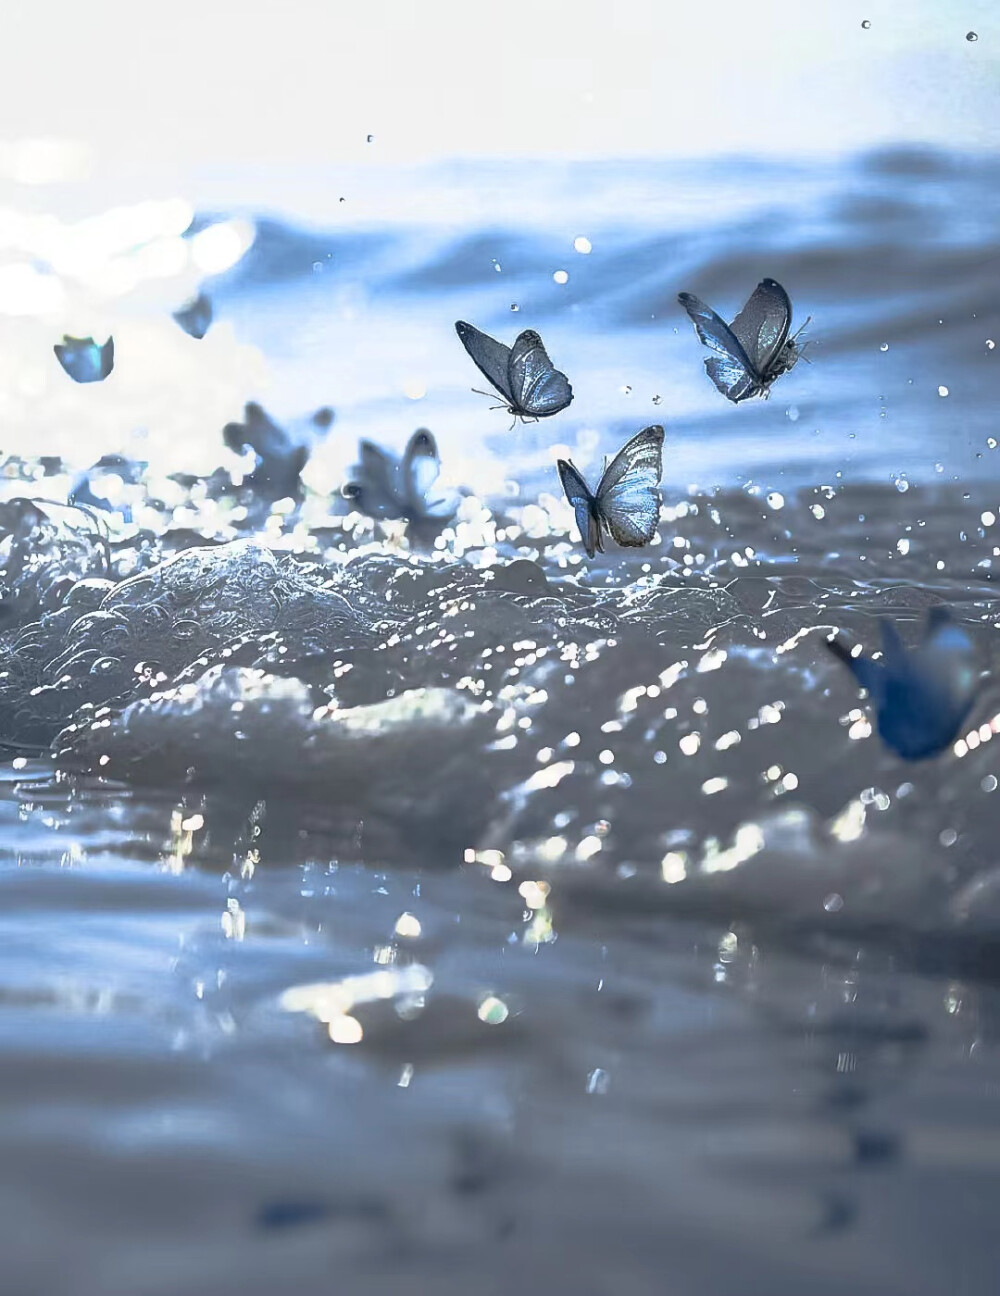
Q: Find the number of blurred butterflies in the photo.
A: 5